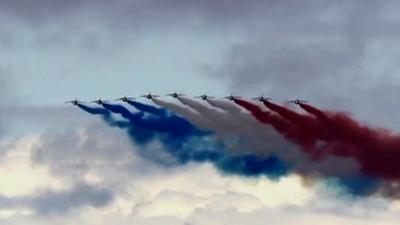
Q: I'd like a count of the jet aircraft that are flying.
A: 9